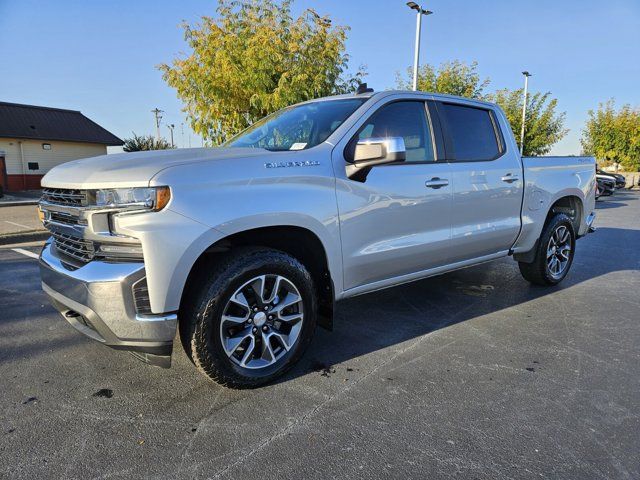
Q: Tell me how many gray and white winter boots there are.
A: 0